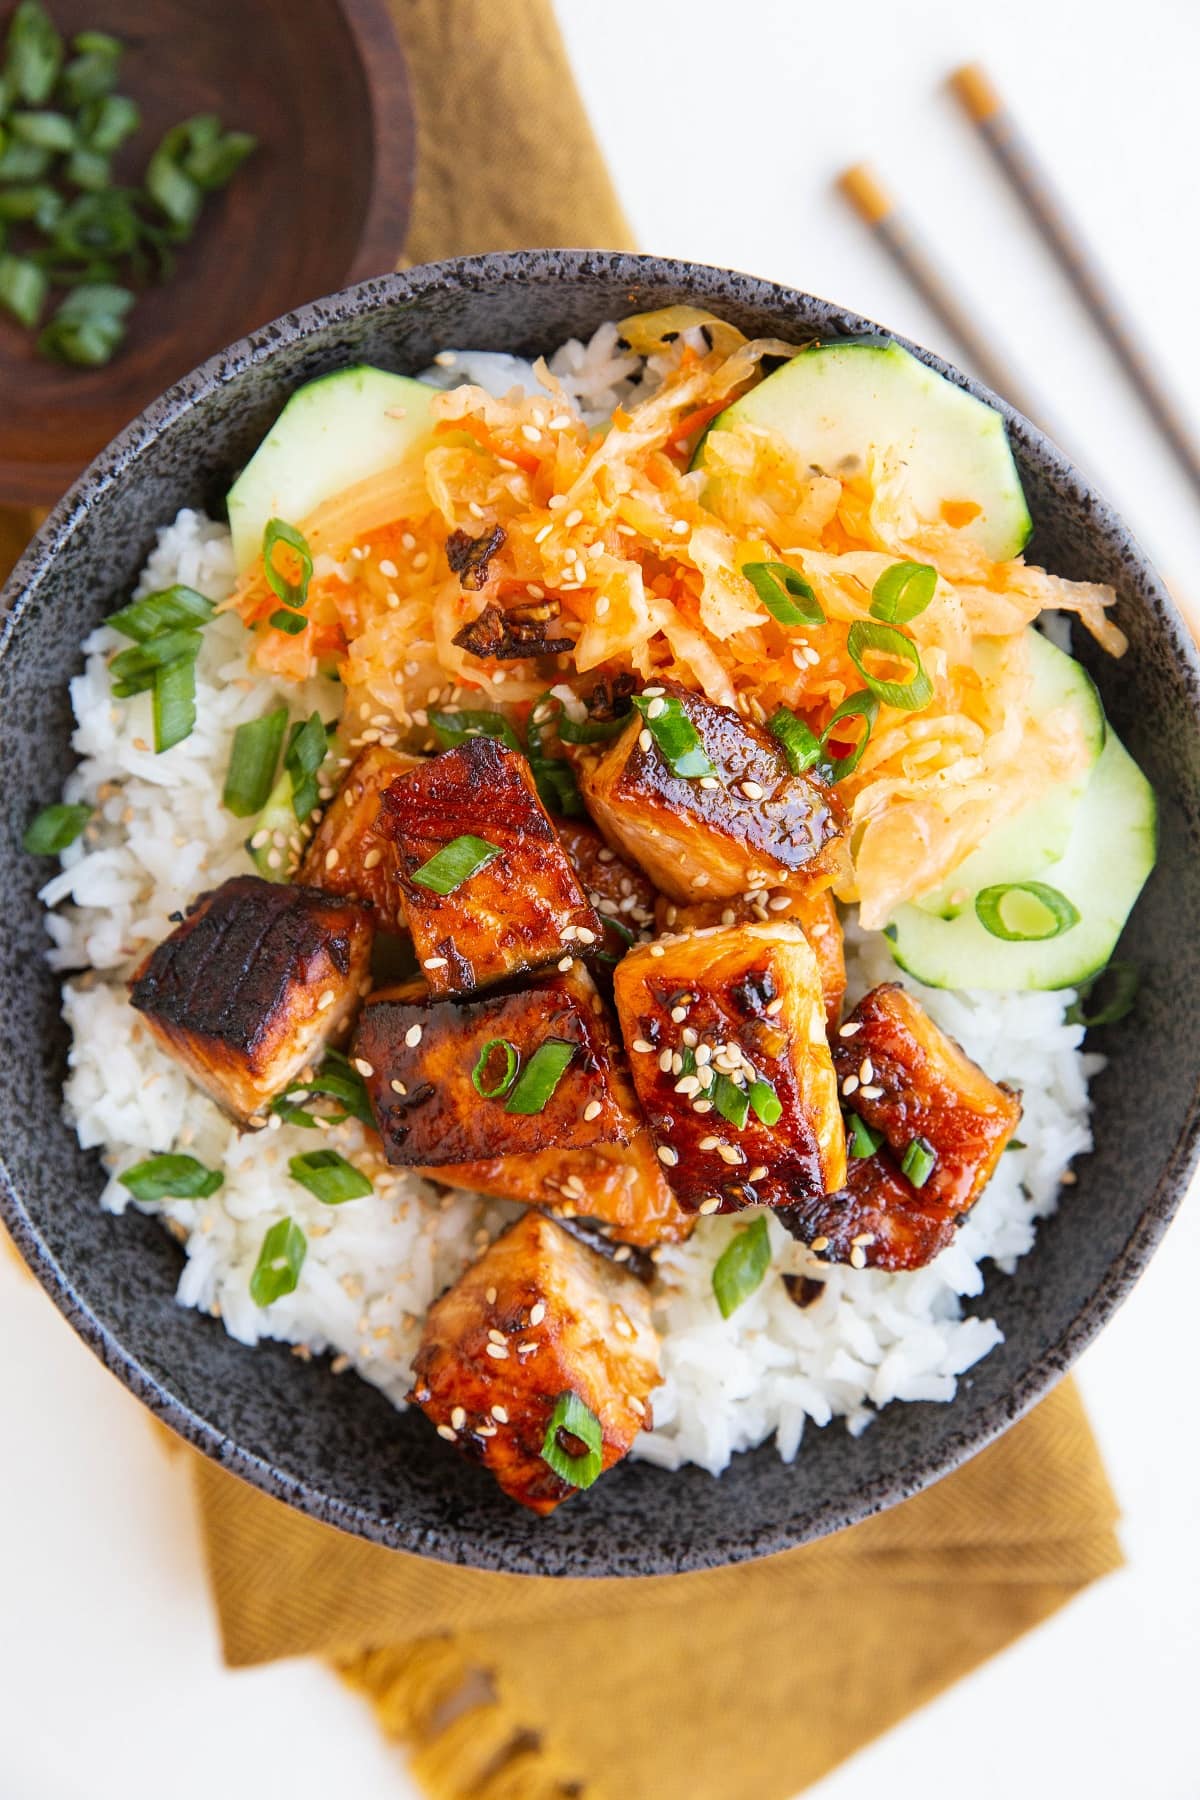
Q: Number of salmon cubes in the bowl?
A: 11